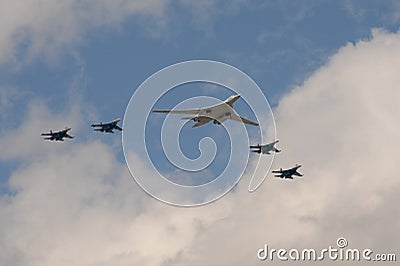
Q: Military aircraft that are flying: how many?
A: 5